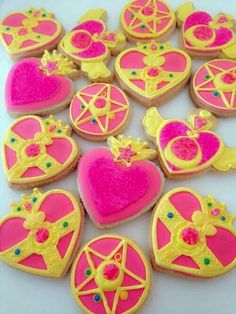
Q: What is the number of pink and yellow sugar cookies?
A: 14